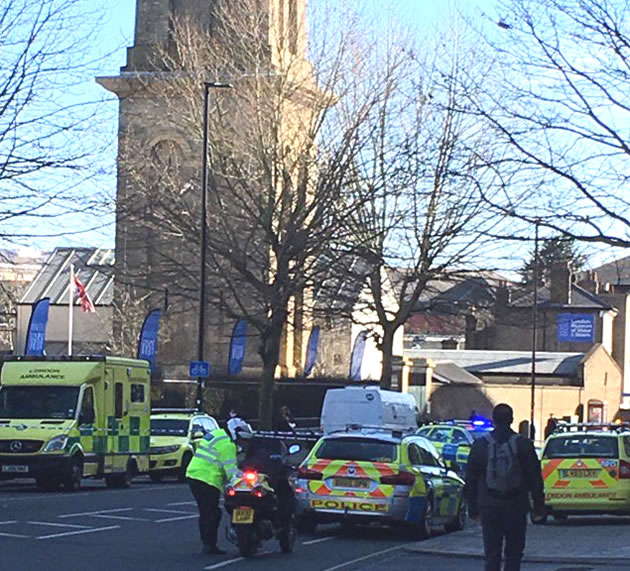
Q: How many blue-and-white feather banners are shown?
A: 5